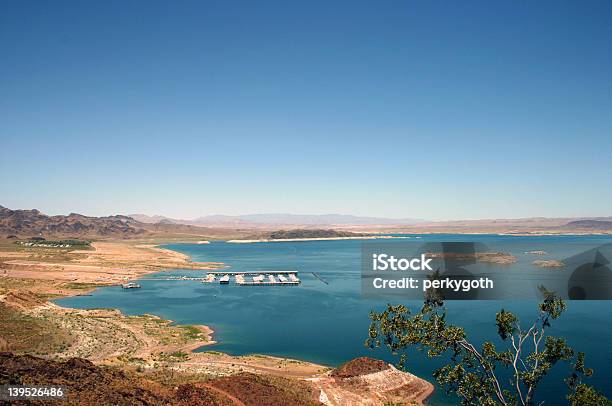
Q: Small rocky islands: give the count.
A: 3